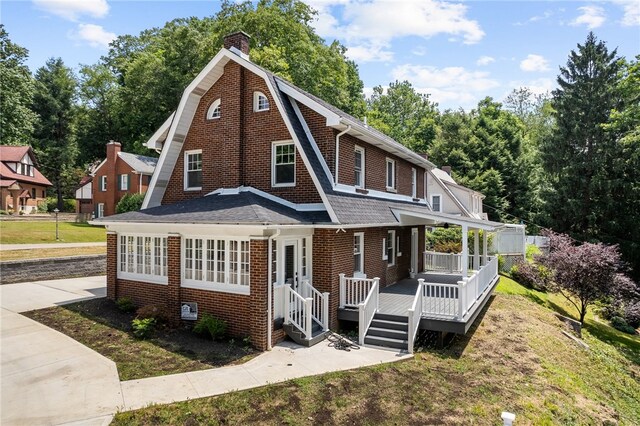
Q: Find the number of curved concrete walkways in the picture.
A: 1